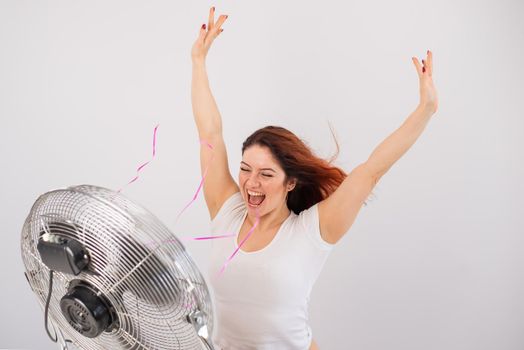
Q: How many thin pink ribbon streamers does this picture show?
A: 4